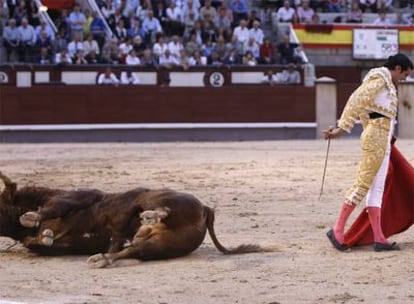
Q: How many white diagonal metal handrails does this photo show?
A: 3